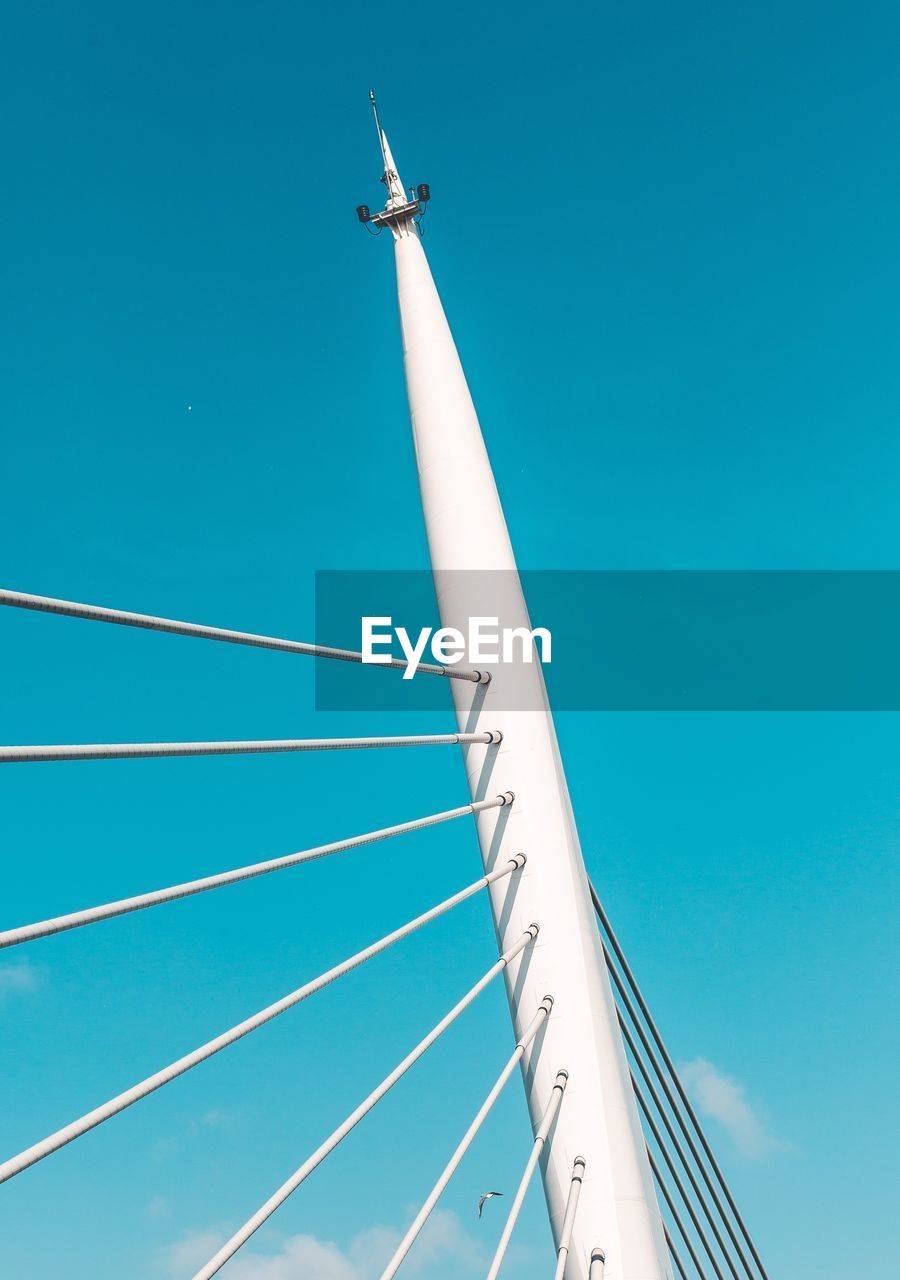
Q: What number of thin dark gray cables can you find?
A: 6